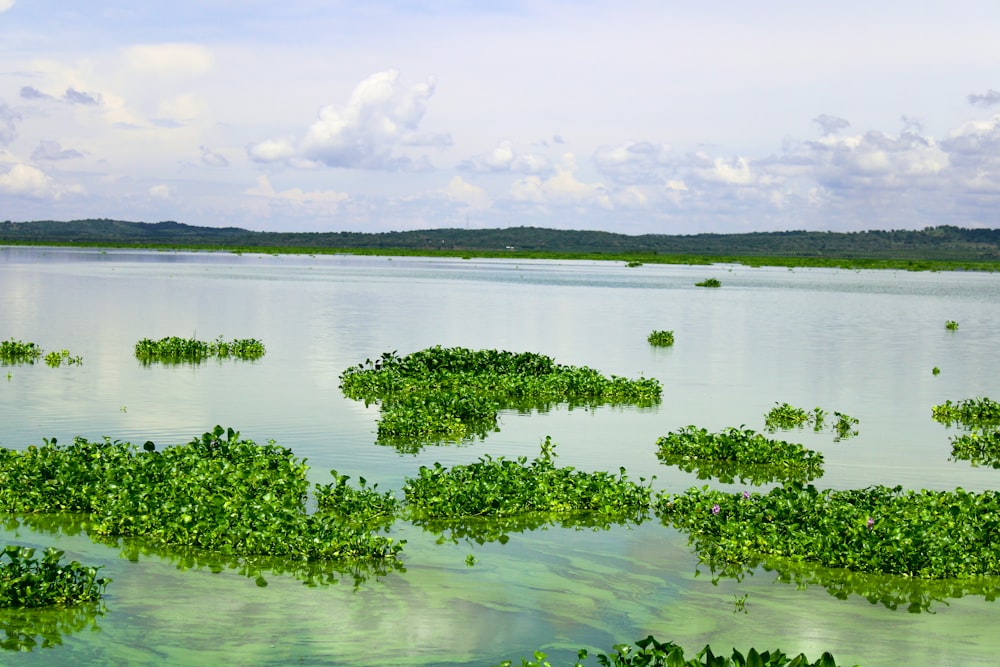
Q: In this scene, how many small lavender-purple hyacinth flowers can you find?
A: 3